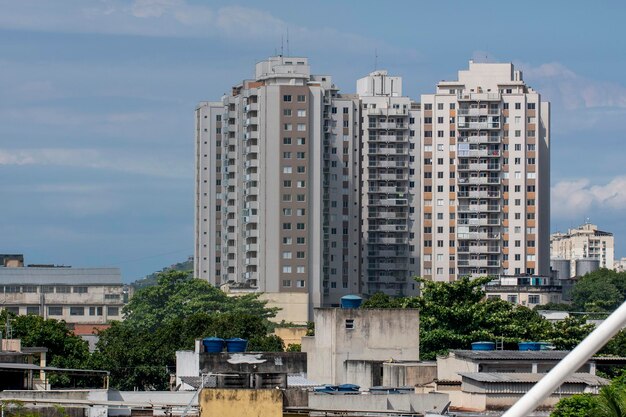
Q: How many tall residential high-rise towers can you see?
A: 3